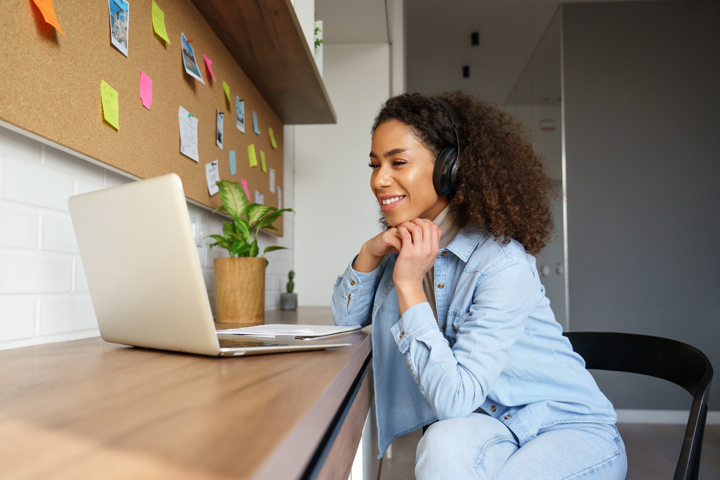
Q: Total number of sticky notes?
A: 12